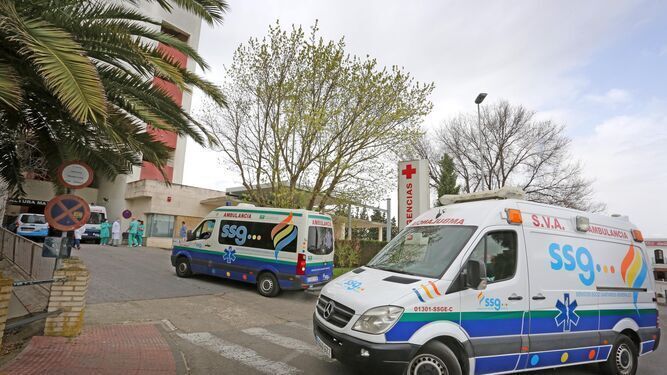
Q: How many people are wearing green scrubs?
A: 3